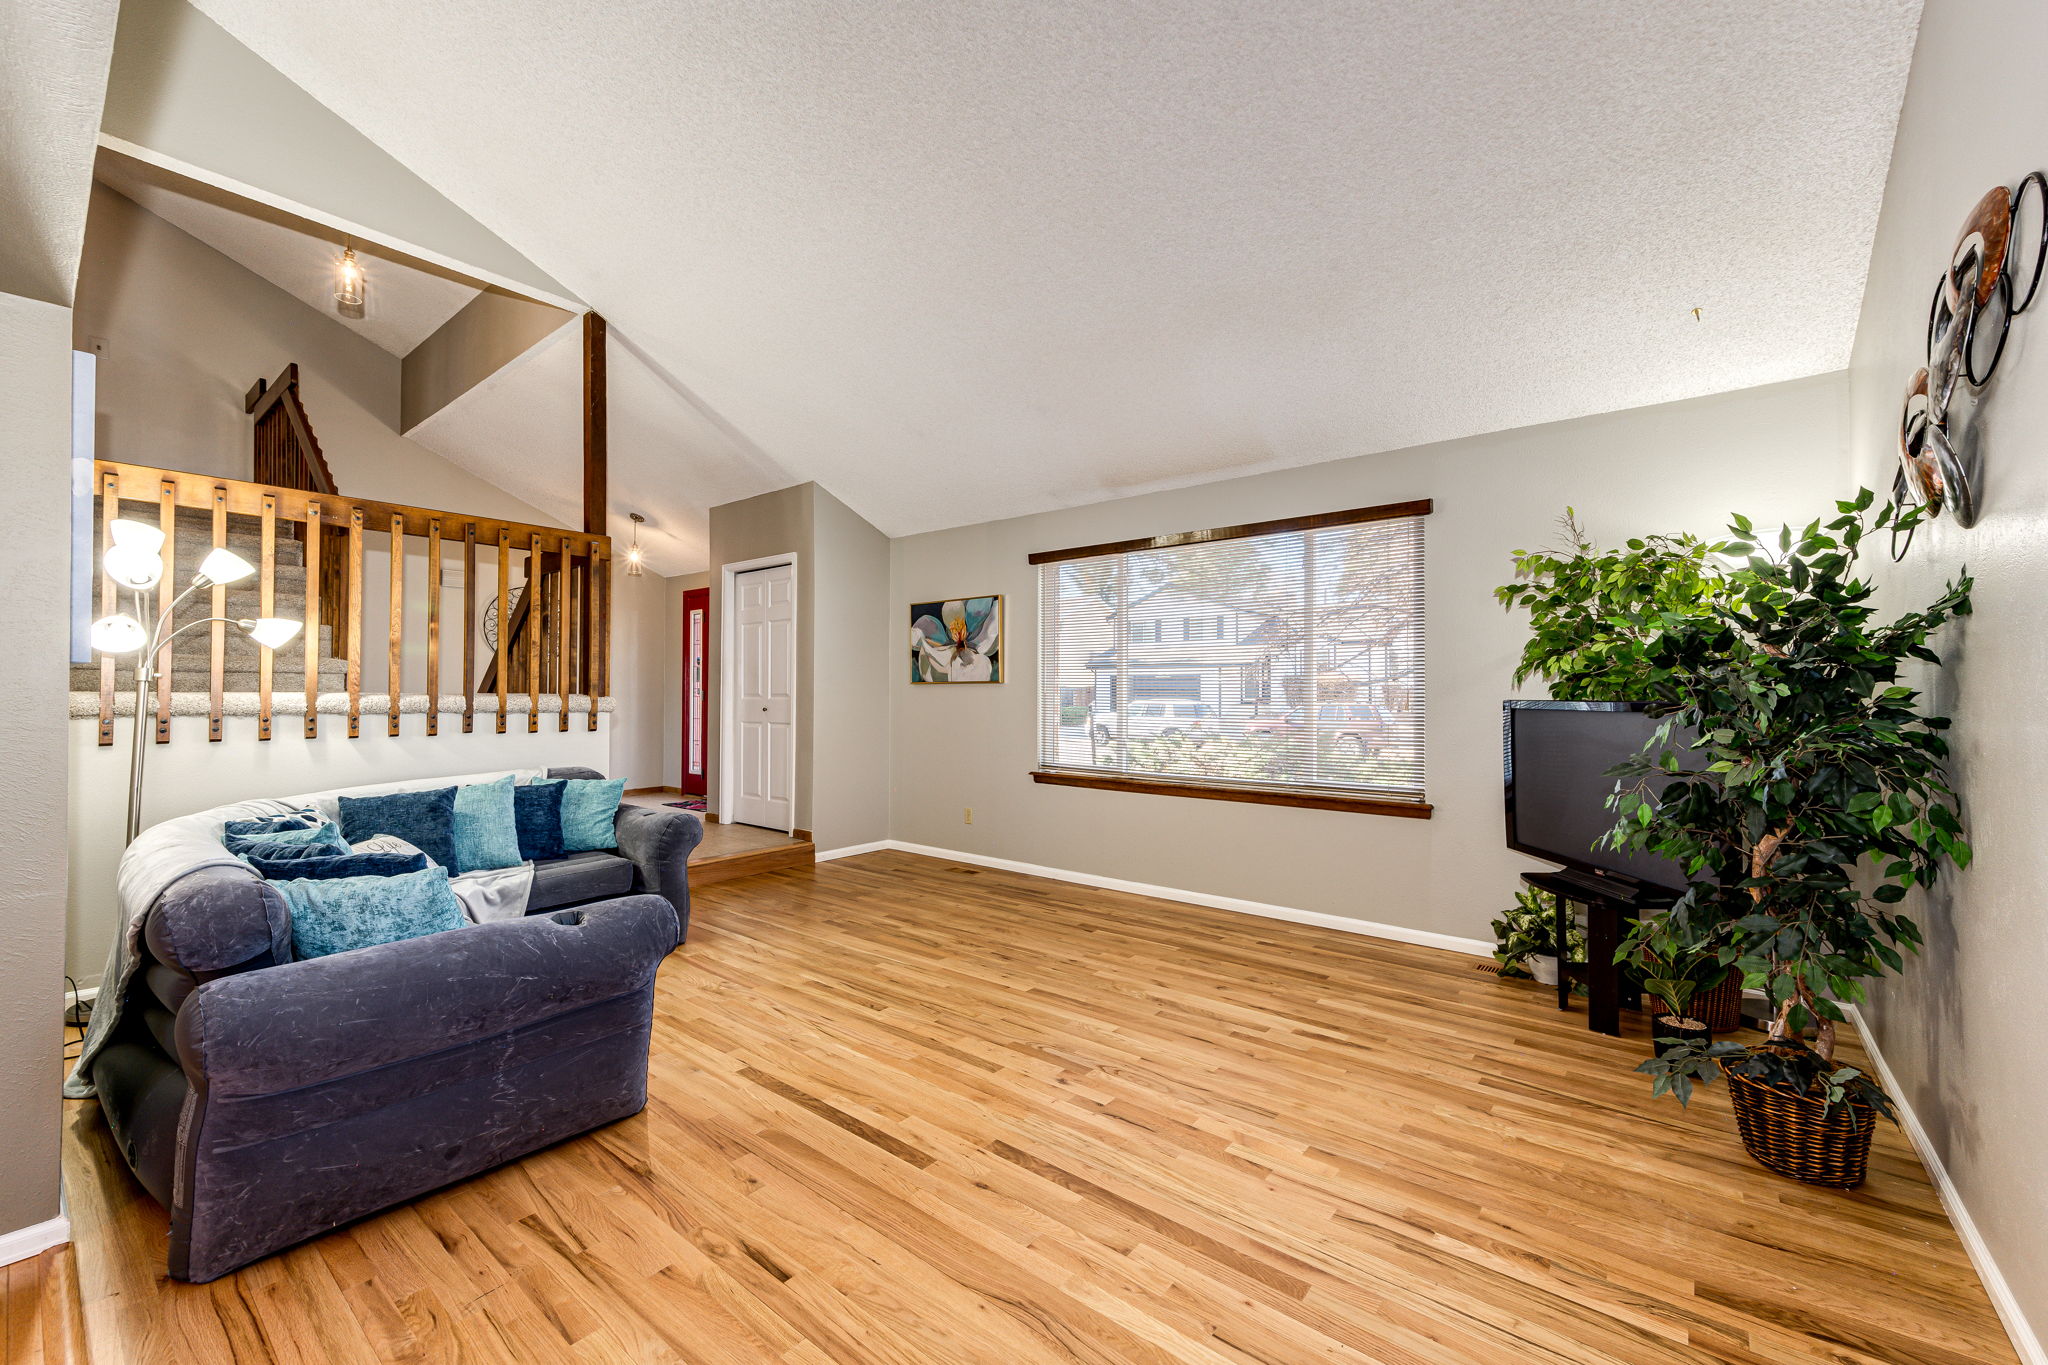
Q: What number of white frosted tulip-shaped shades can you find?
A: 5